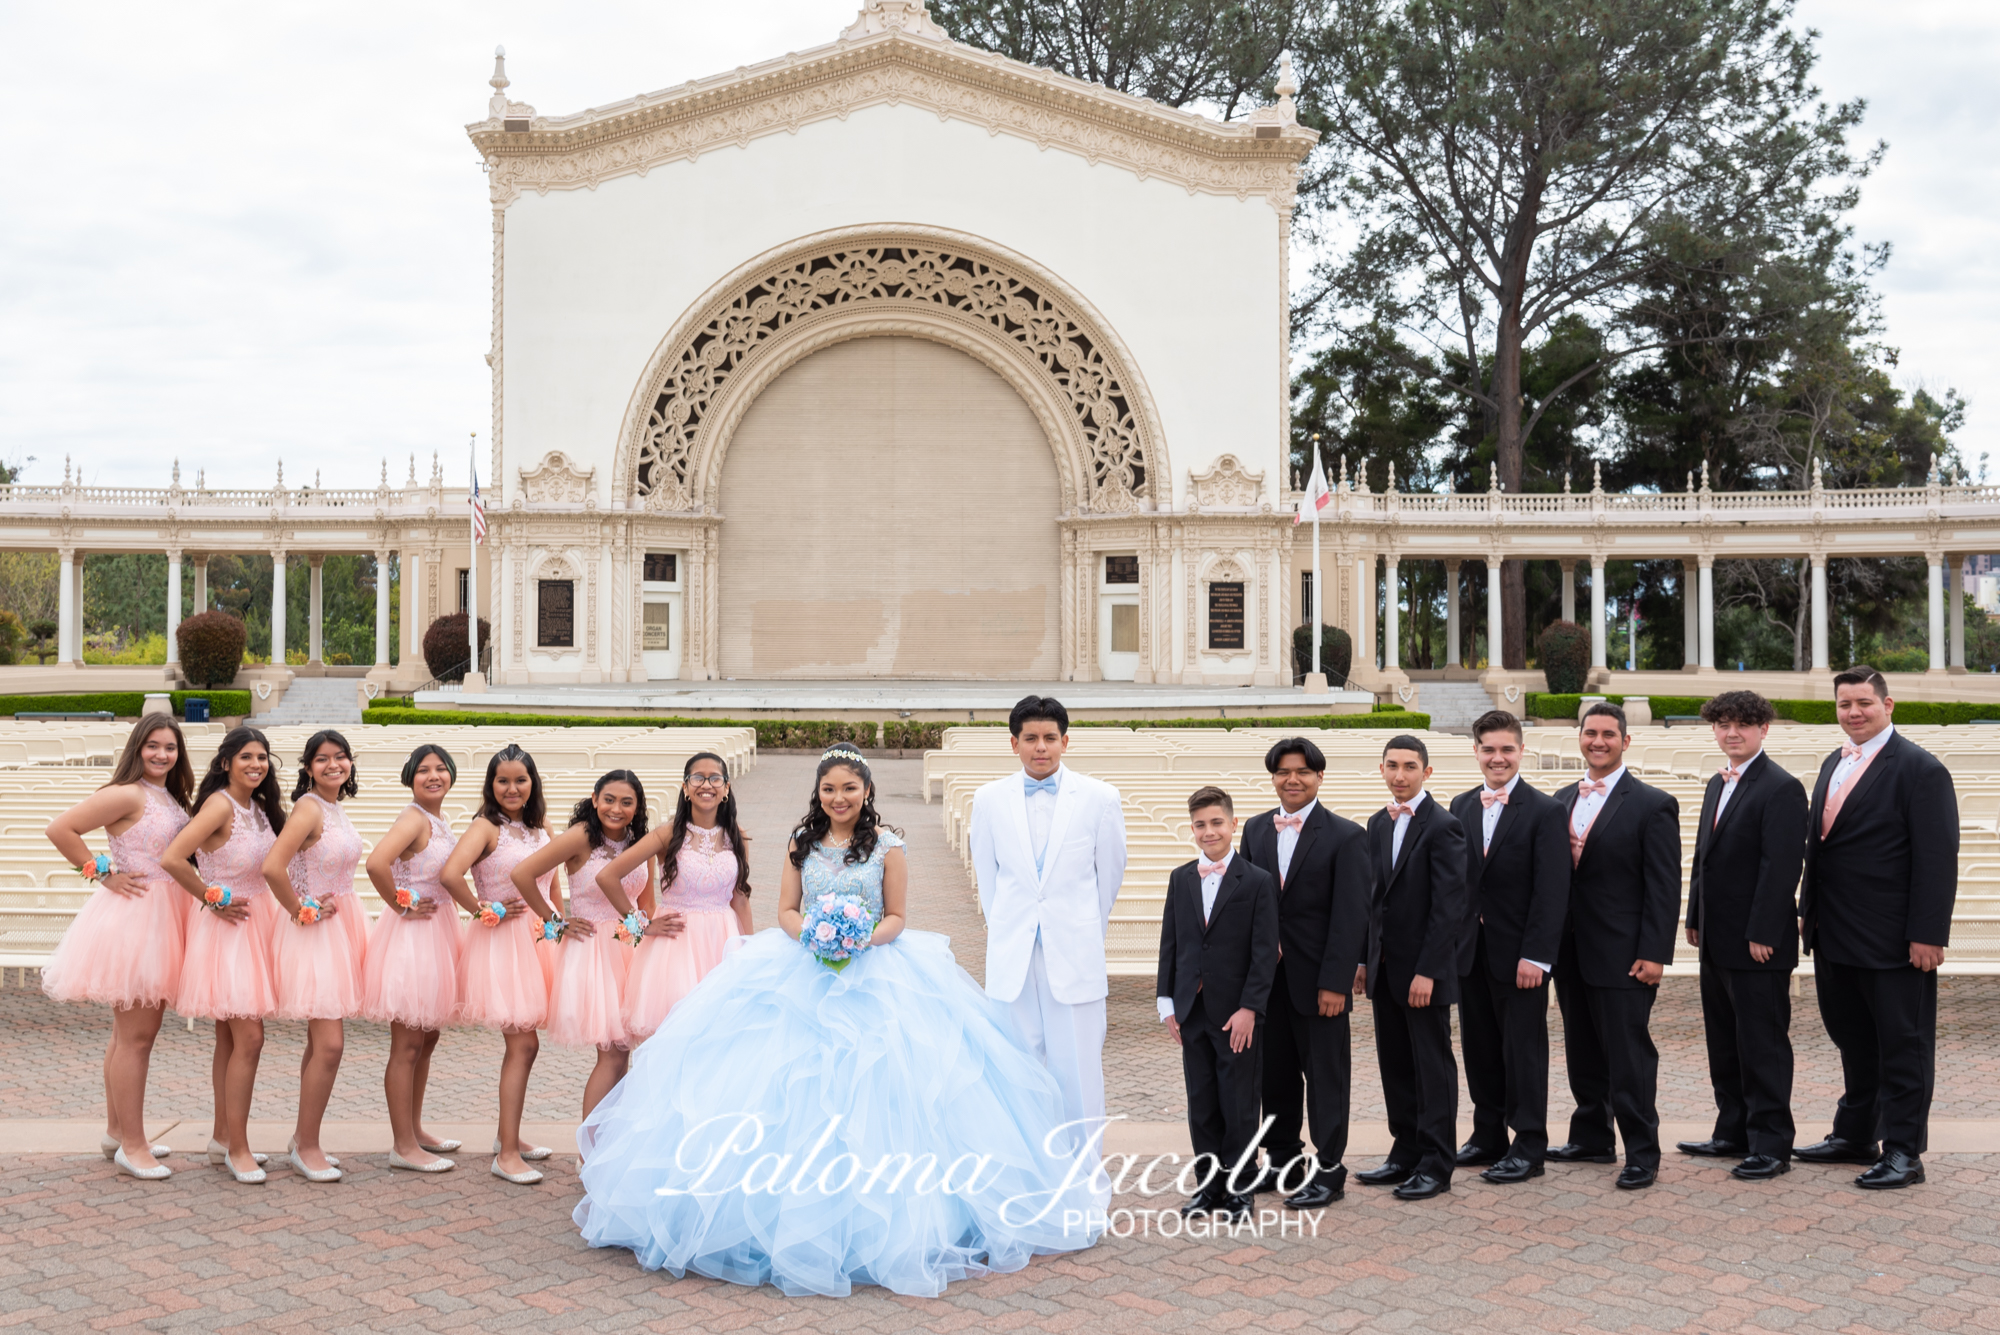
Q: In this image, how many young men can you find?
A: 8